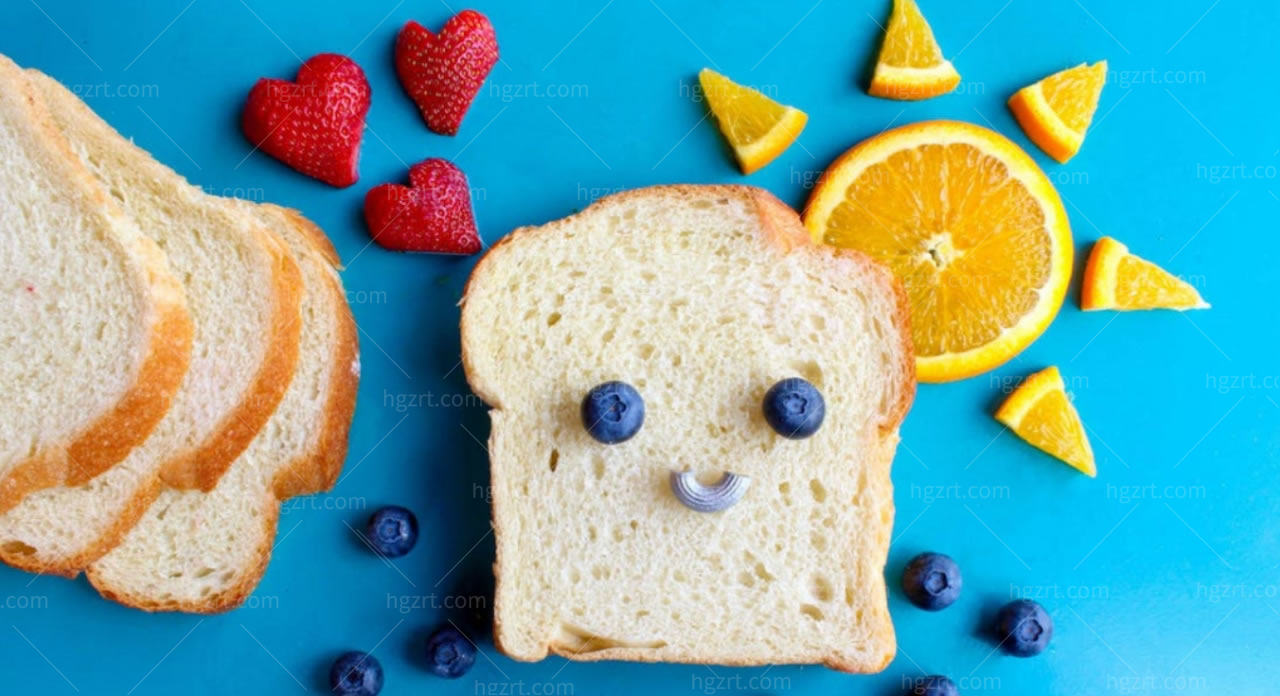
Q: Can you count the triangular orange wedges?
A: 5